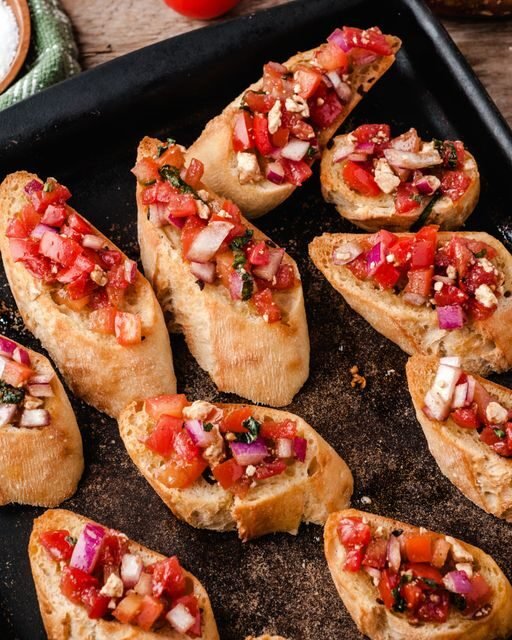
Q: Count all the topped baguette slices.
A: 10